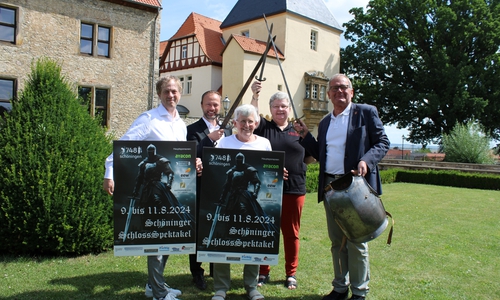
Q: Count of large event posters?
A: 2